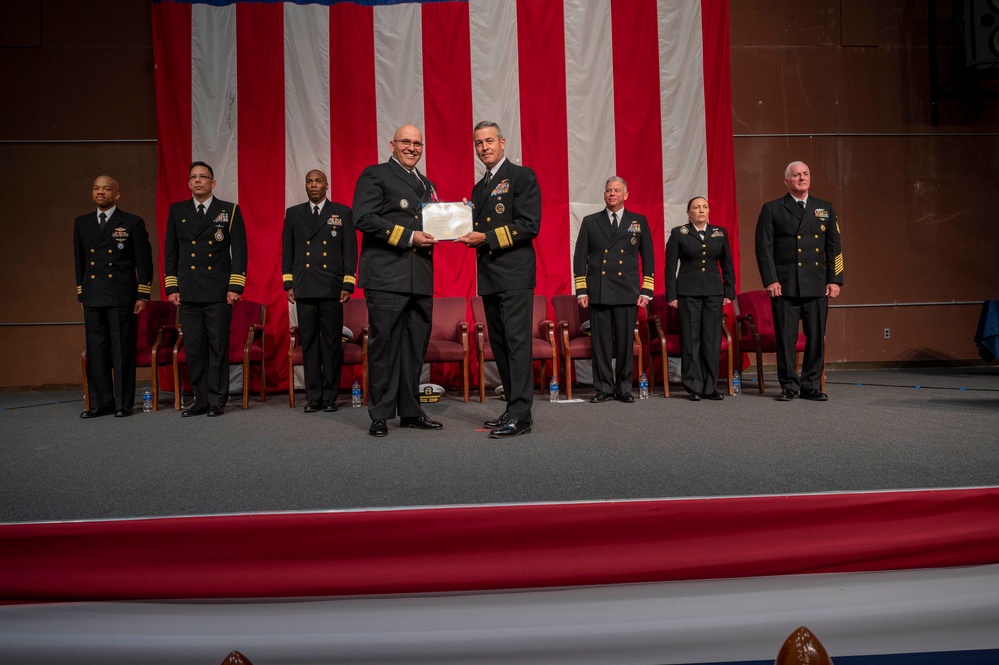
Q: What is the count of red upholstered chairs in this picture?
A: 8